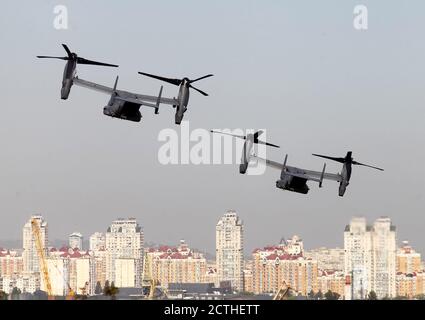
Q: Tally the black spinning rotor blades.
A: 12